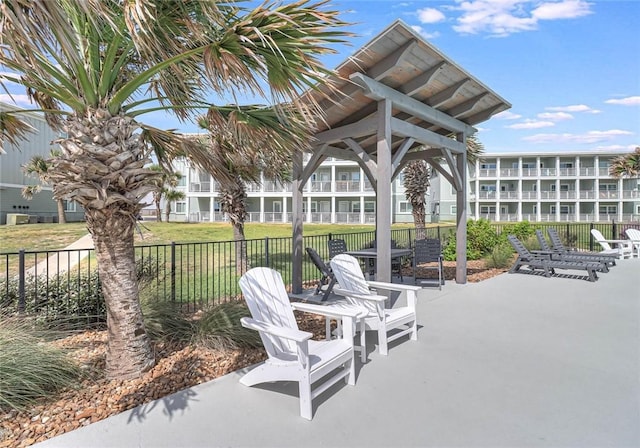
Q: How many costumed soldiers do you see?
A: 0